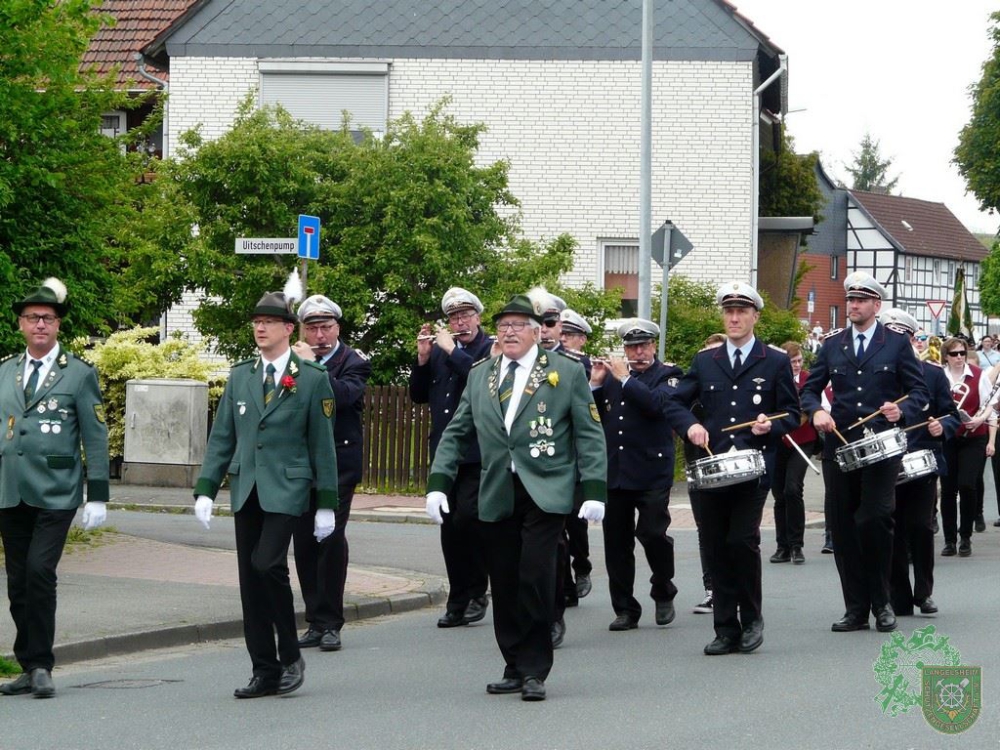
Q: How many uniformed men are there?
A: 11